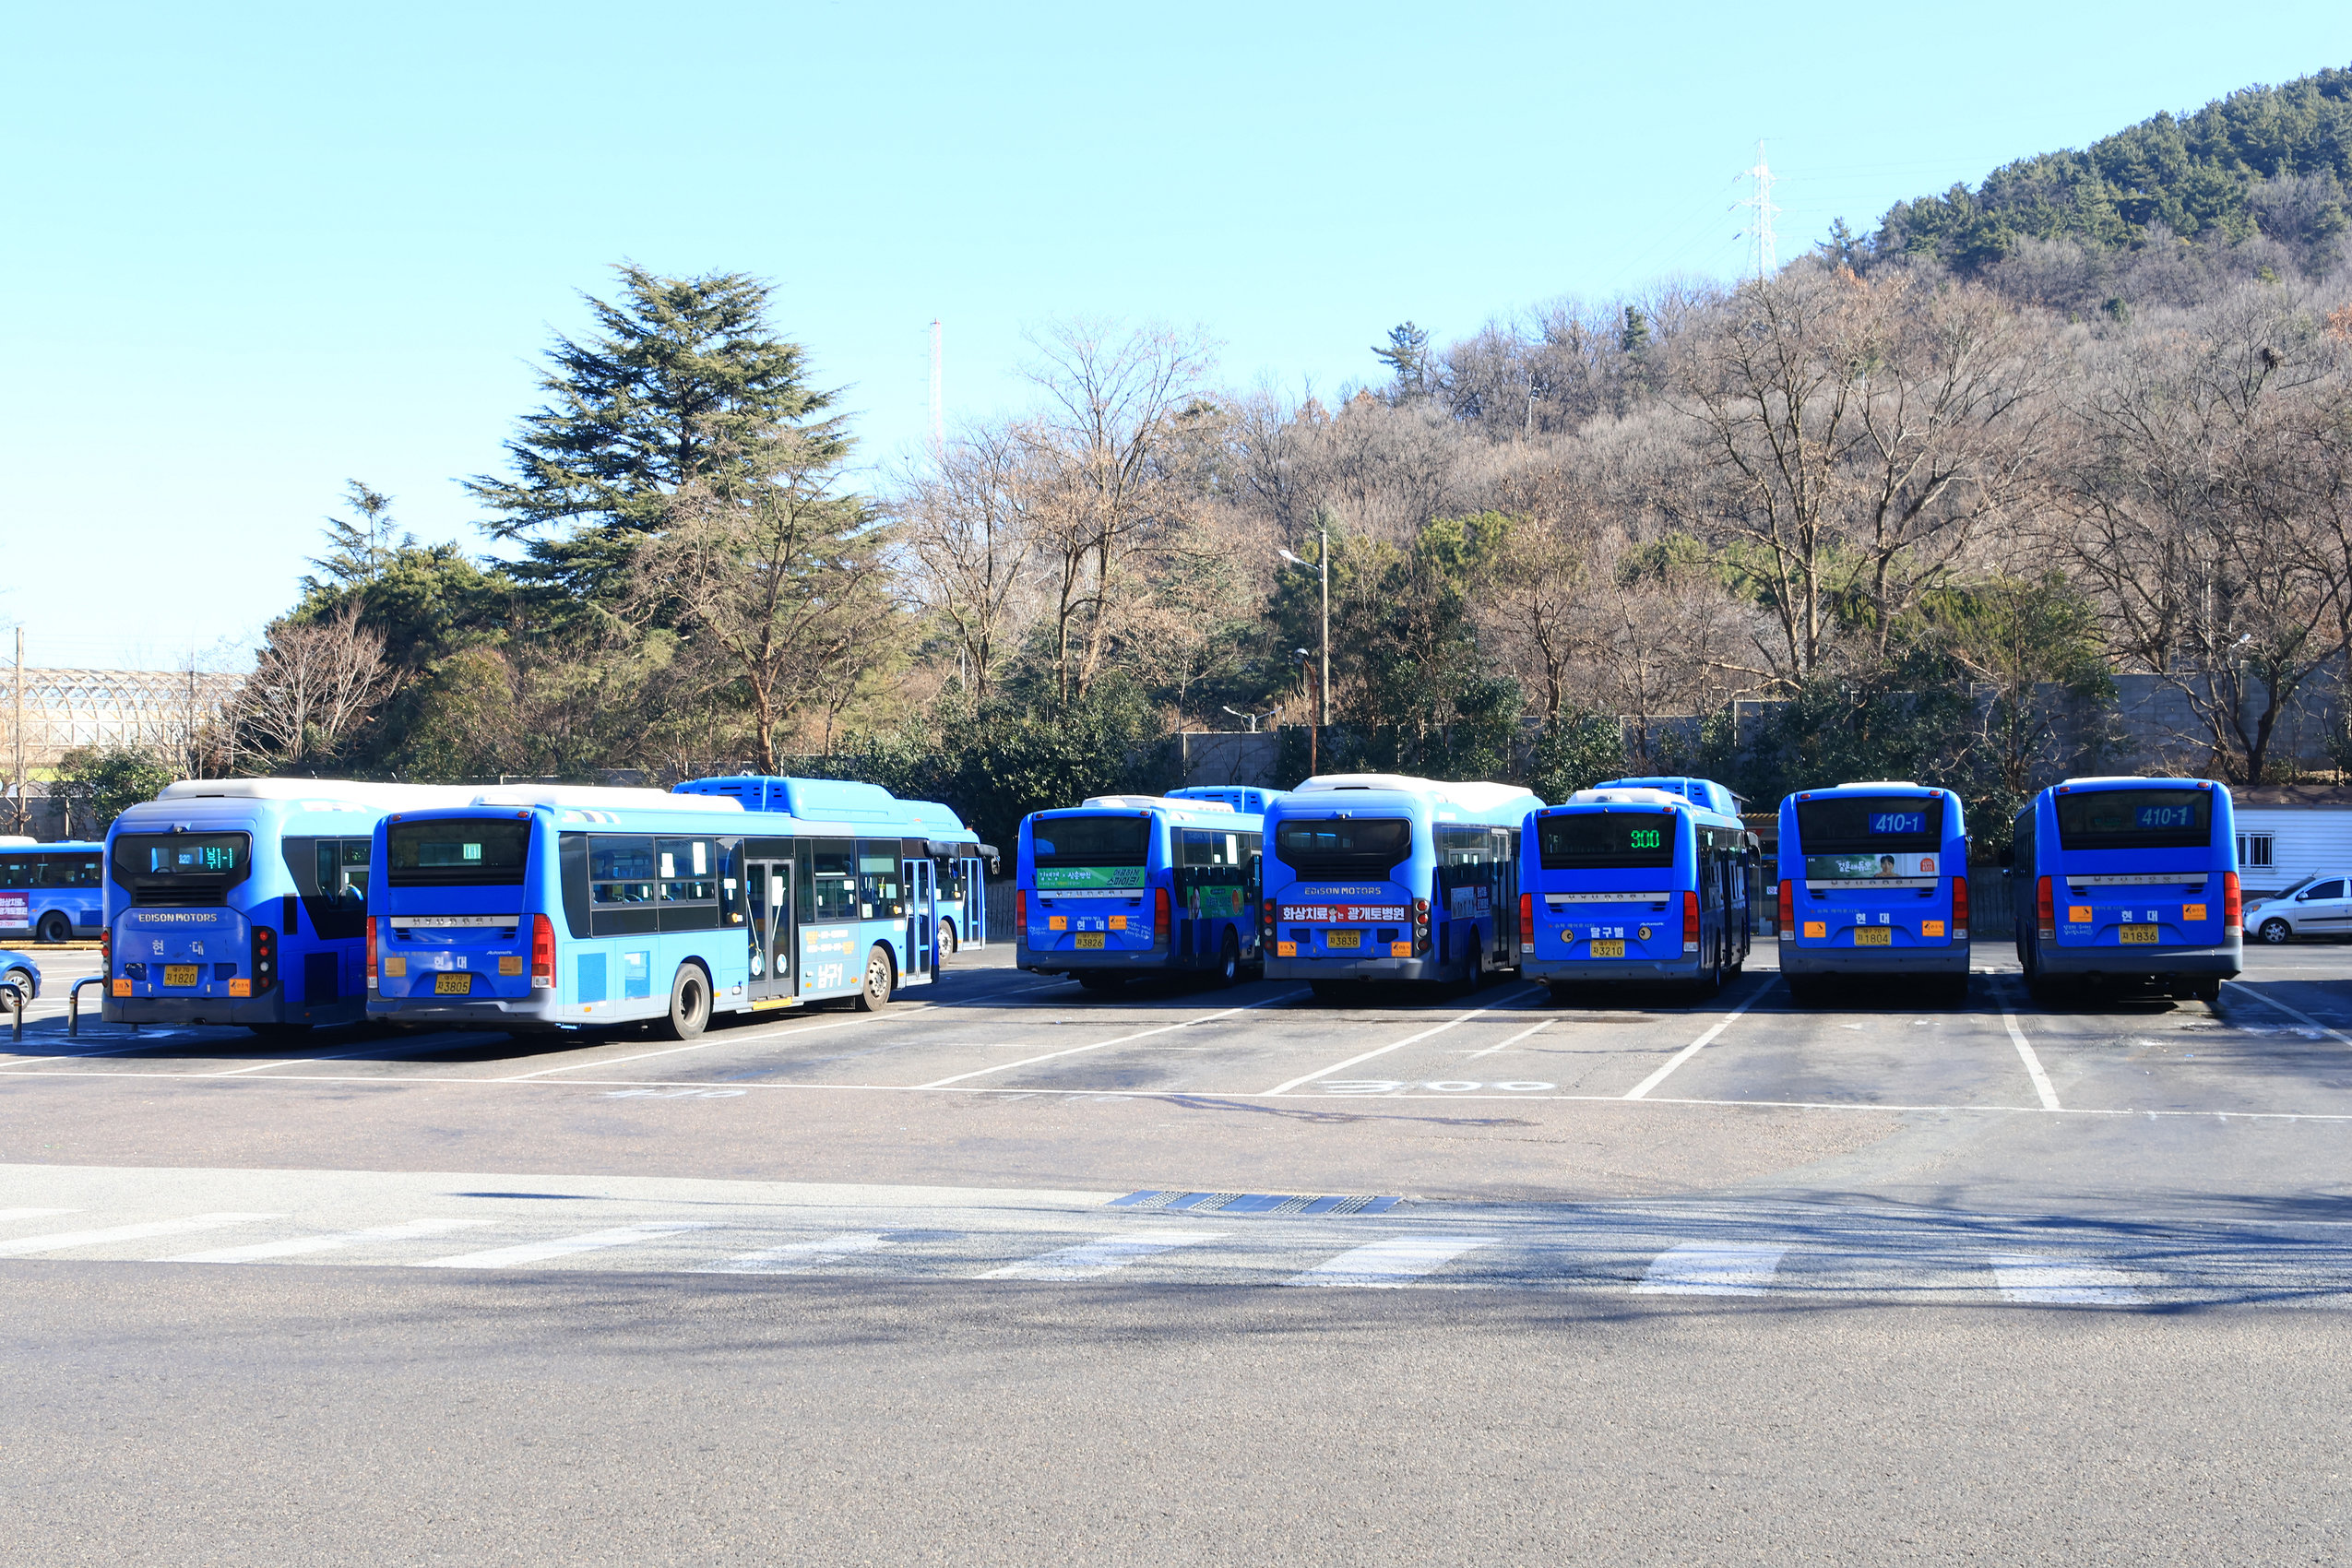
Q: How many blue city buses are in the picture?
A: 9